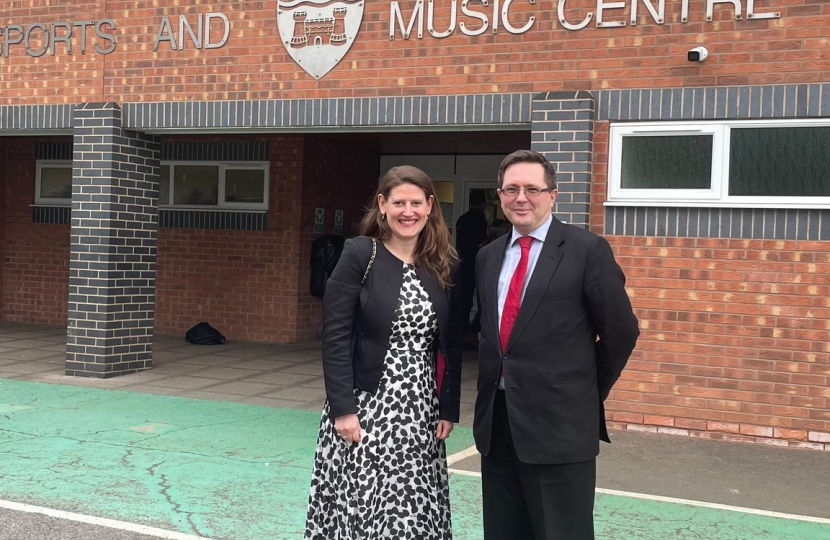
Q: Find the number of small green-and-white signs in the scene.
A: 2